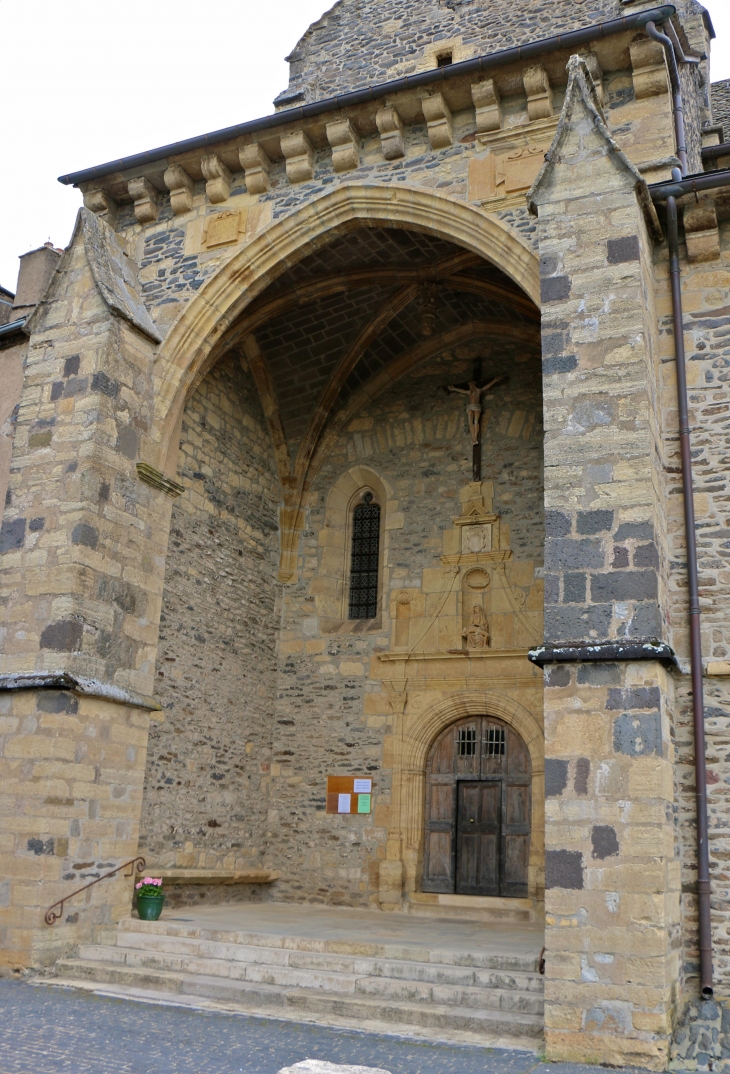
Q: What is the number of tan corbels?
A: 14